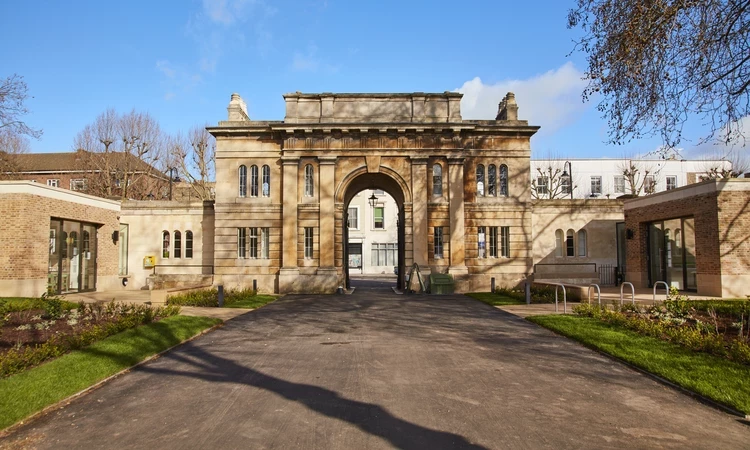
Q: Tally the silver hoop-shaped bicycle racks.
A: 4